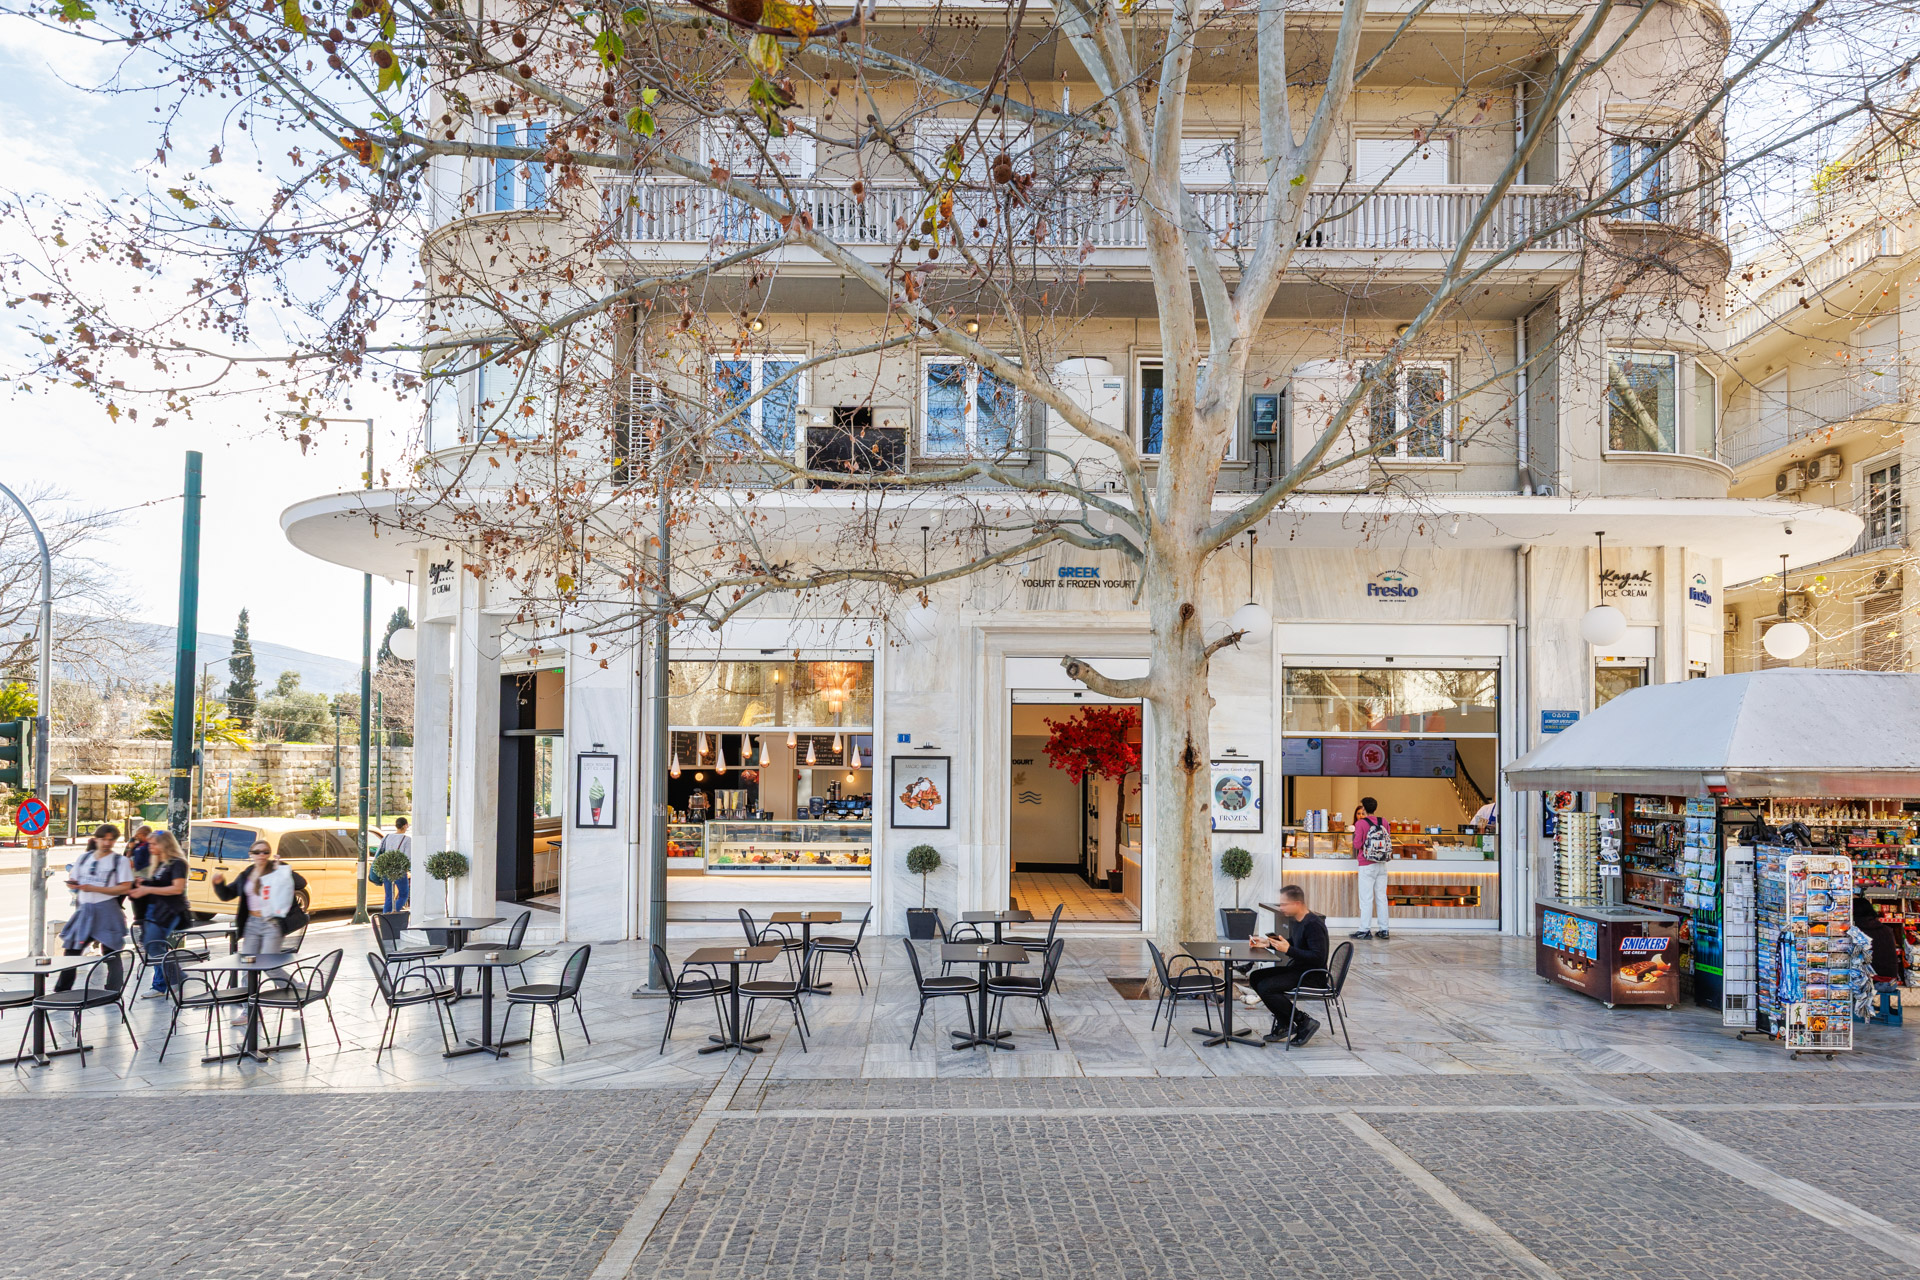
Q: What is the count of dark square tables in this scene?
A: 10